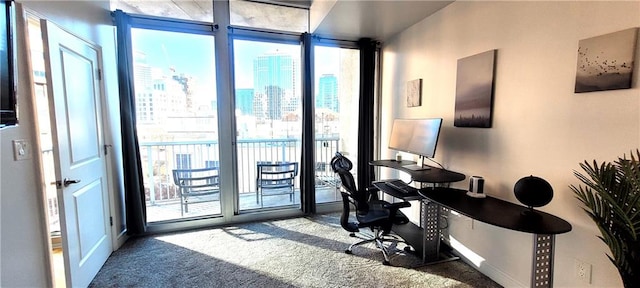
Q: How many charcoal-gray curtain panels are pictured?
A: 3